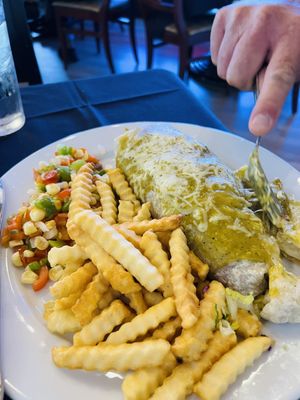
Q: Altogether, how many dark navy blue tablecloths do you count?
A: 1